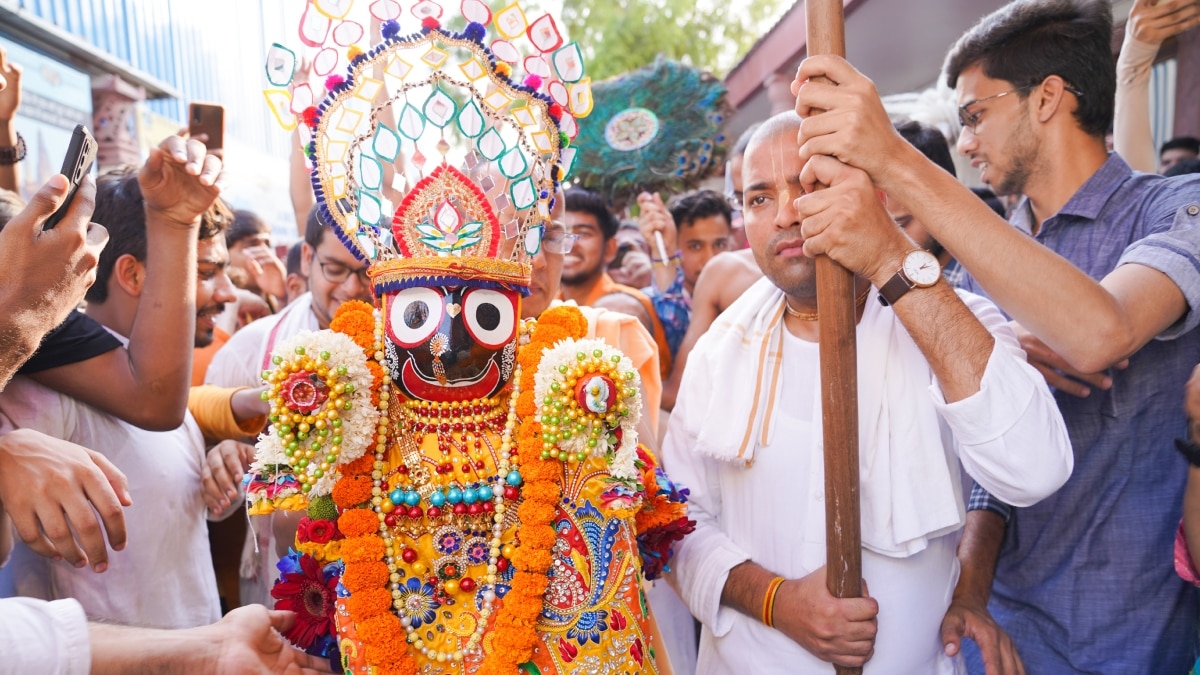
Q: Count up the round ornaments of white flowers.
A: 2